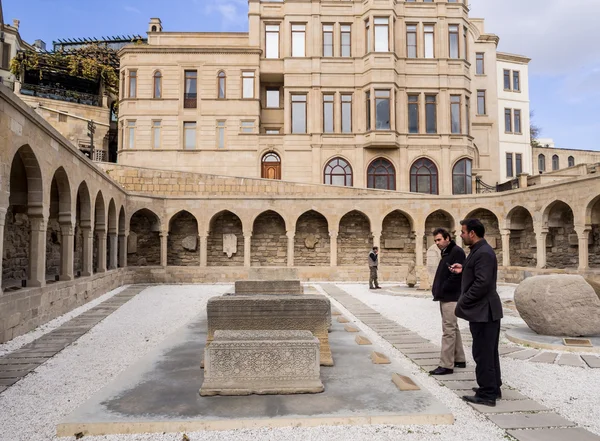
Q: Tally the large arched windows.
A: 4